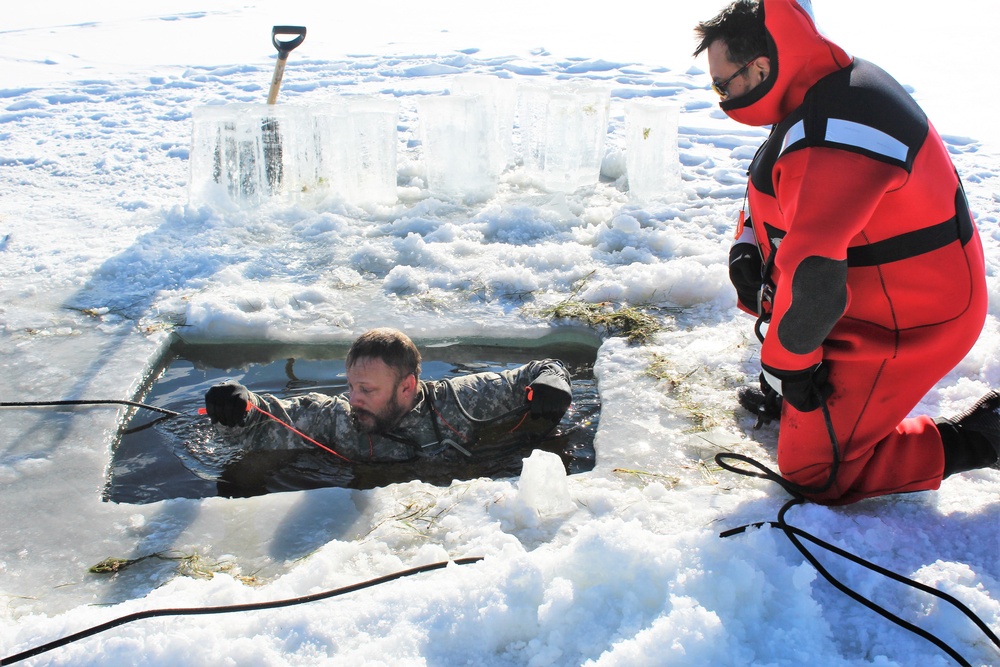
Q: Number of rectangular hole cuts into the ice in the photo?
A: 1